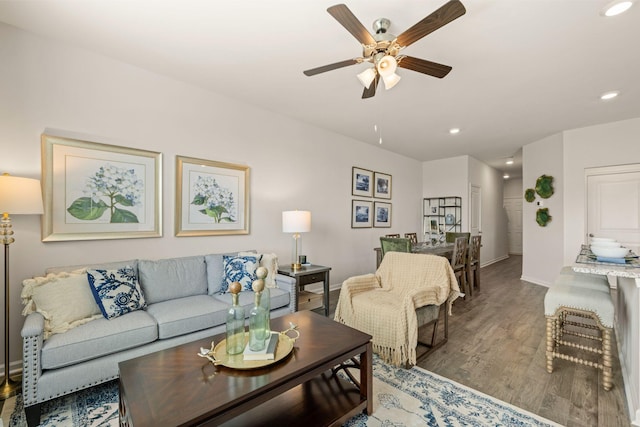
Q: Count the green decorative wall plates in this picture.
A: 3